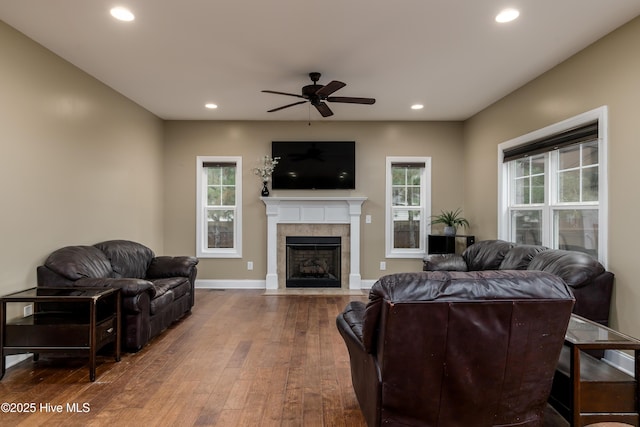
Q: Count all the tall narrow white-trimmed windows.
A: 2